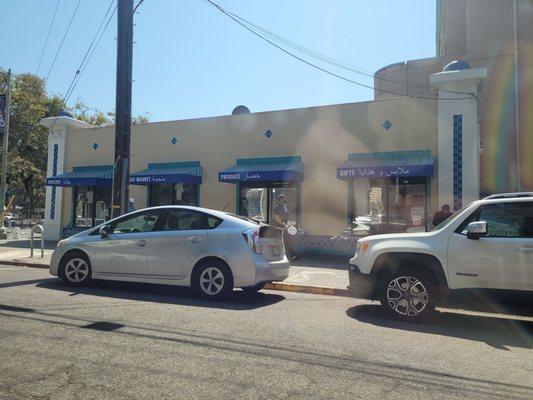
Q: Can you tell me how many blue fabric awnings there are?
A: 4